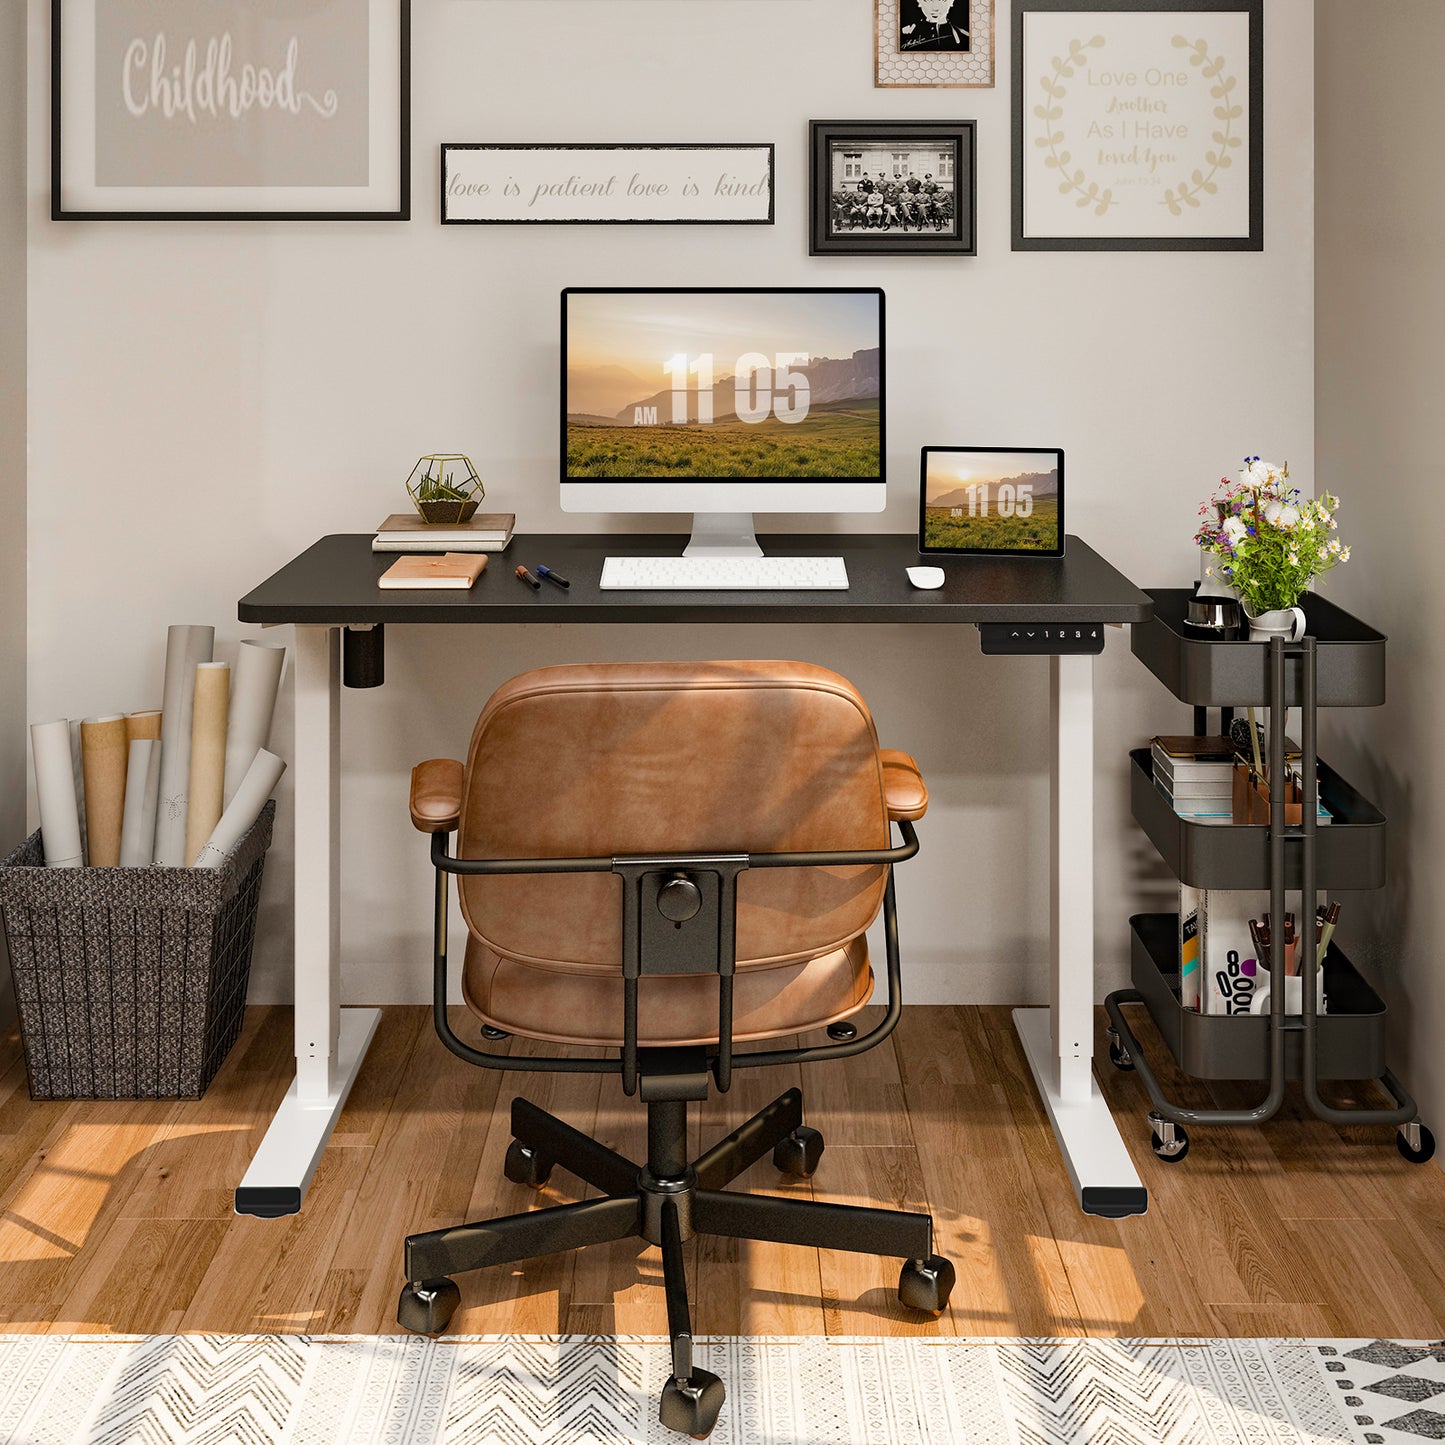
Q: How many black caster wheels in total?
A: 8